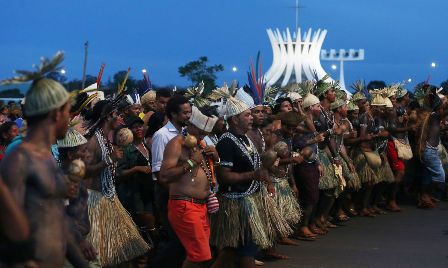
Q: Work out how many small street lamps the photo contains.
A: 6